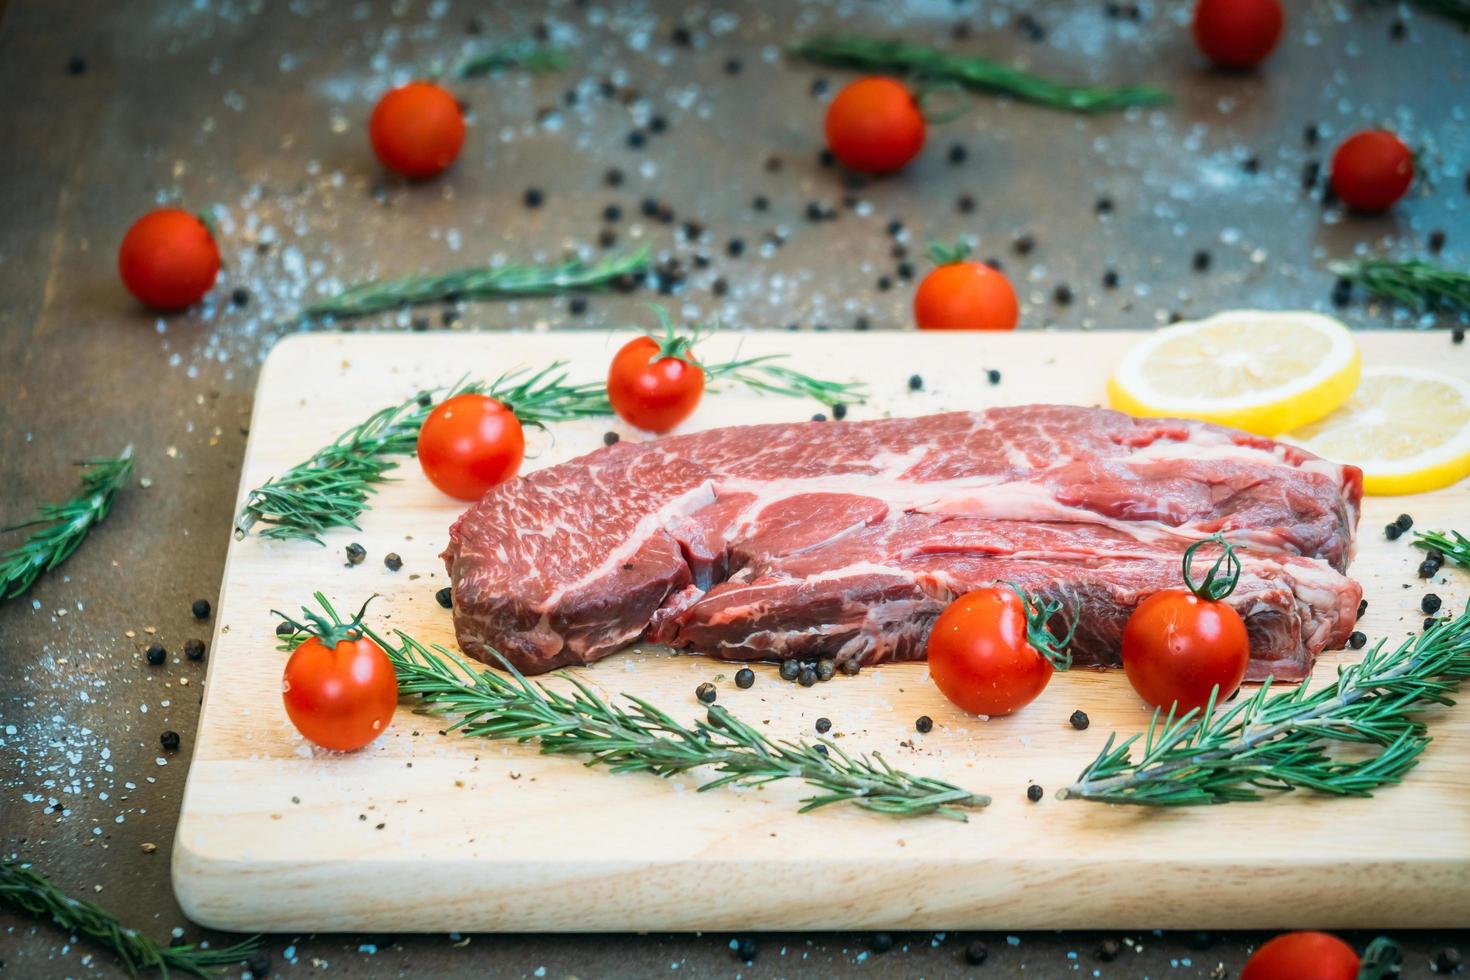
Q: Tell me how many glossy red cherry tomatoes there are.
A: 12